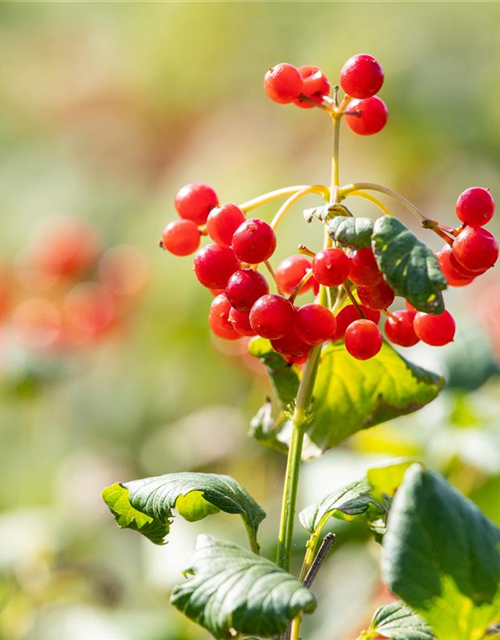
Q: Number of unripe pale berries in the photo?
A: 0